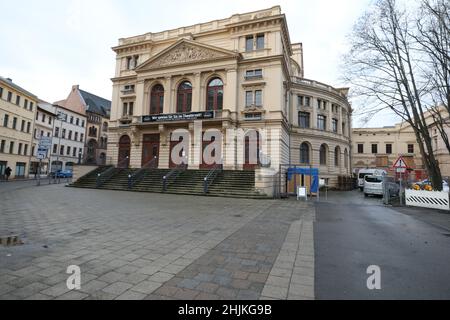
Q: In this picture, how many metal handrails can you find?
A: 4